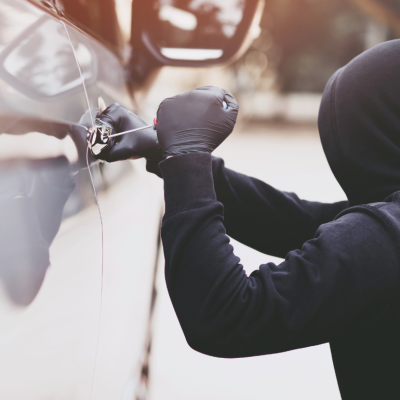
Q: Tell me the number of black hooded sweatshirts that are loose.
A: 1